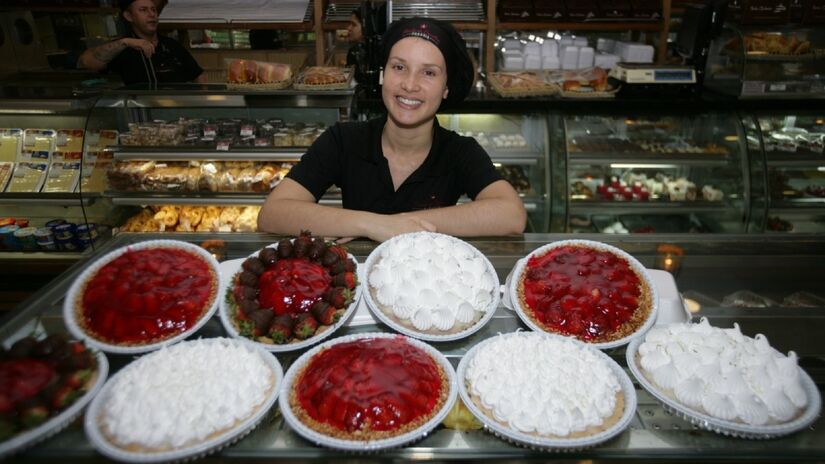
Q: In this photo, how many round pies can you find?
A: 9